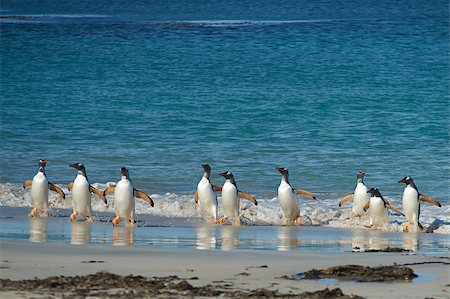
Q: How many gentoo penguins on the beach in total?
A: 9